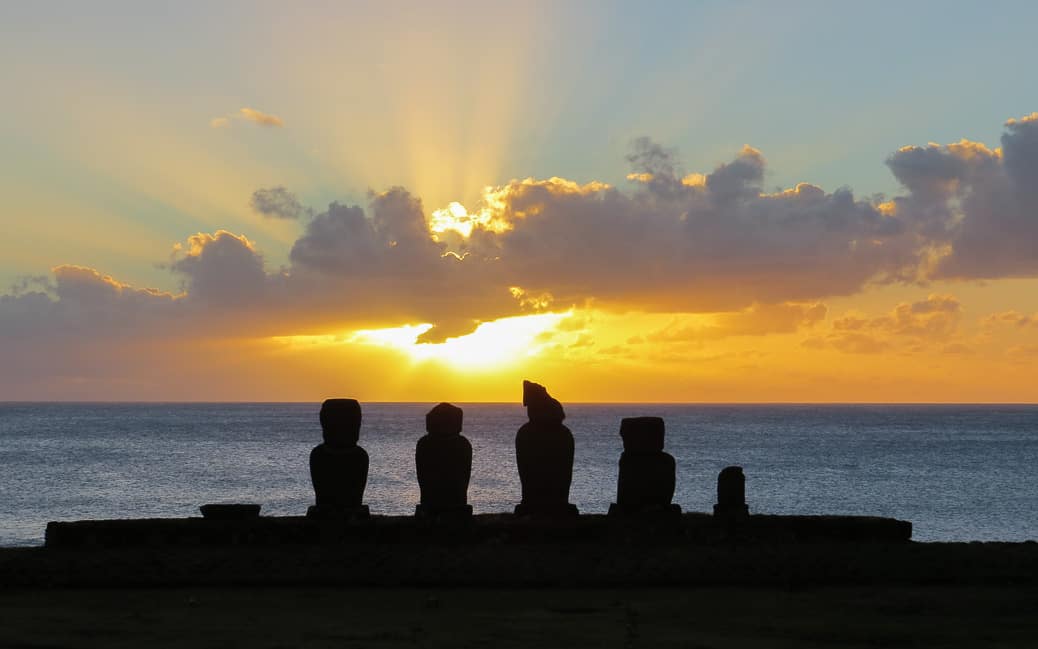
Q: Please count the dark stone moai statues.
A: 5